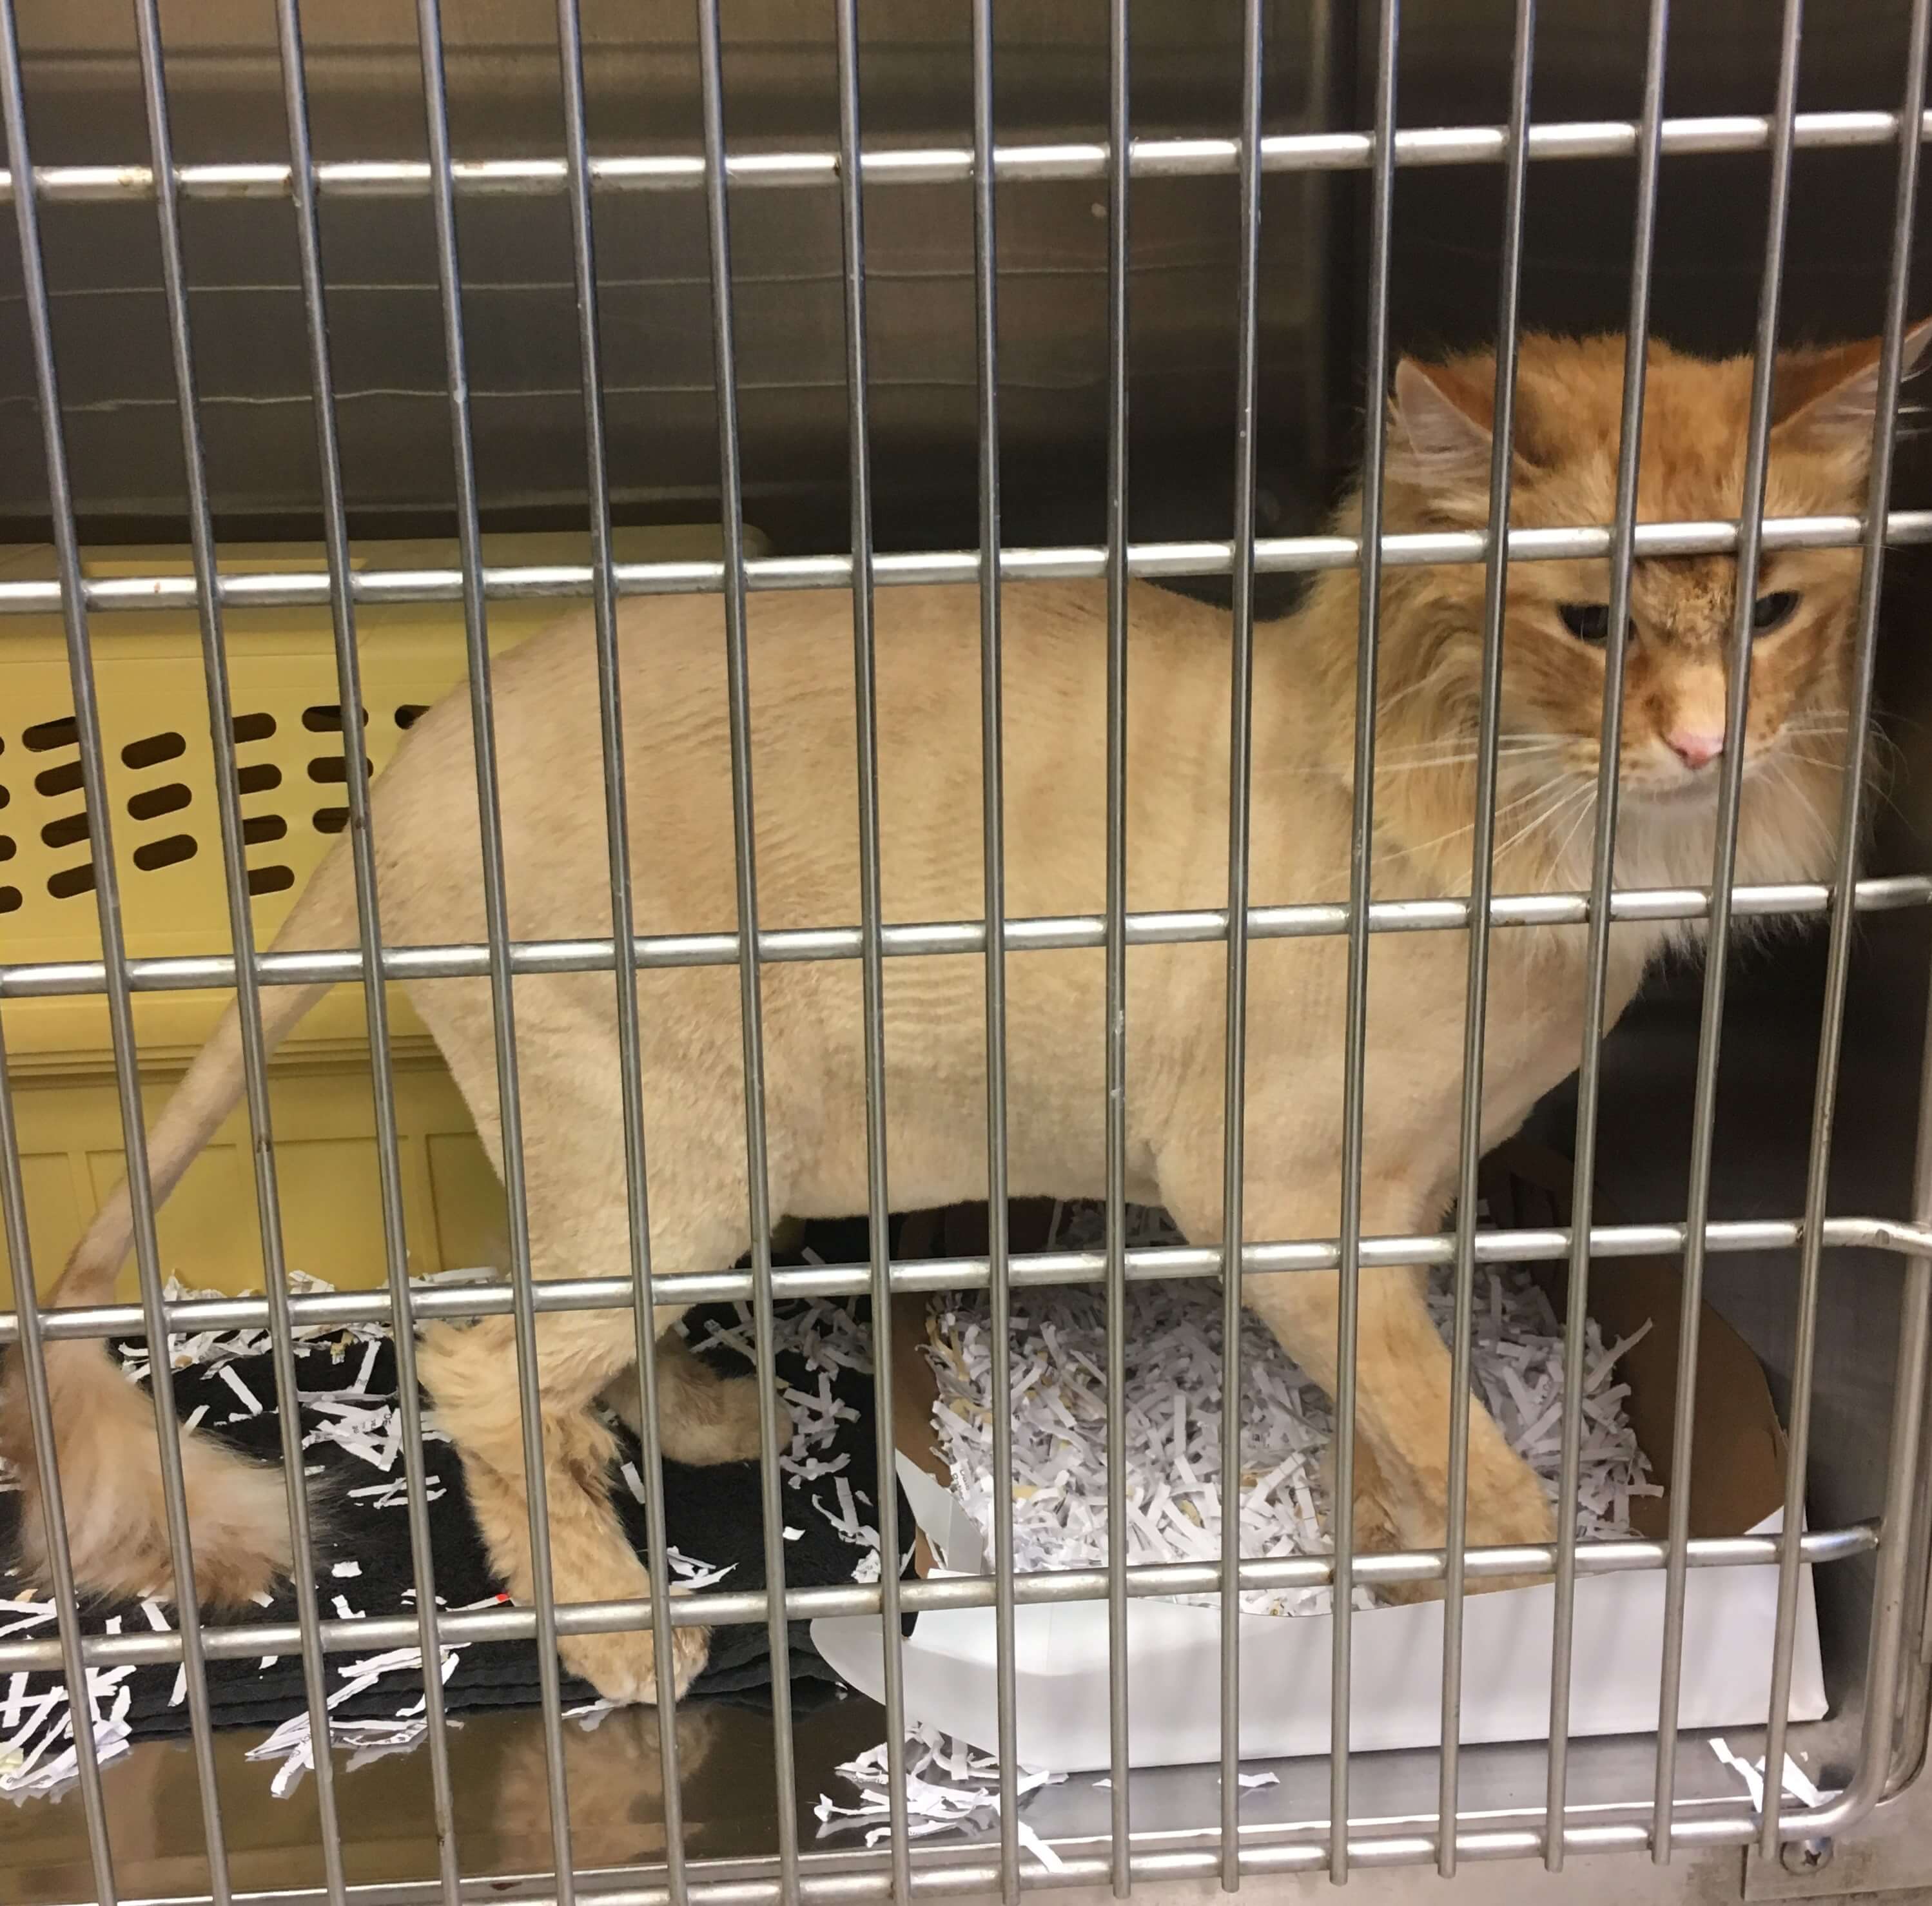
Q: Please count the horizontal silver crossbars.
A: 6